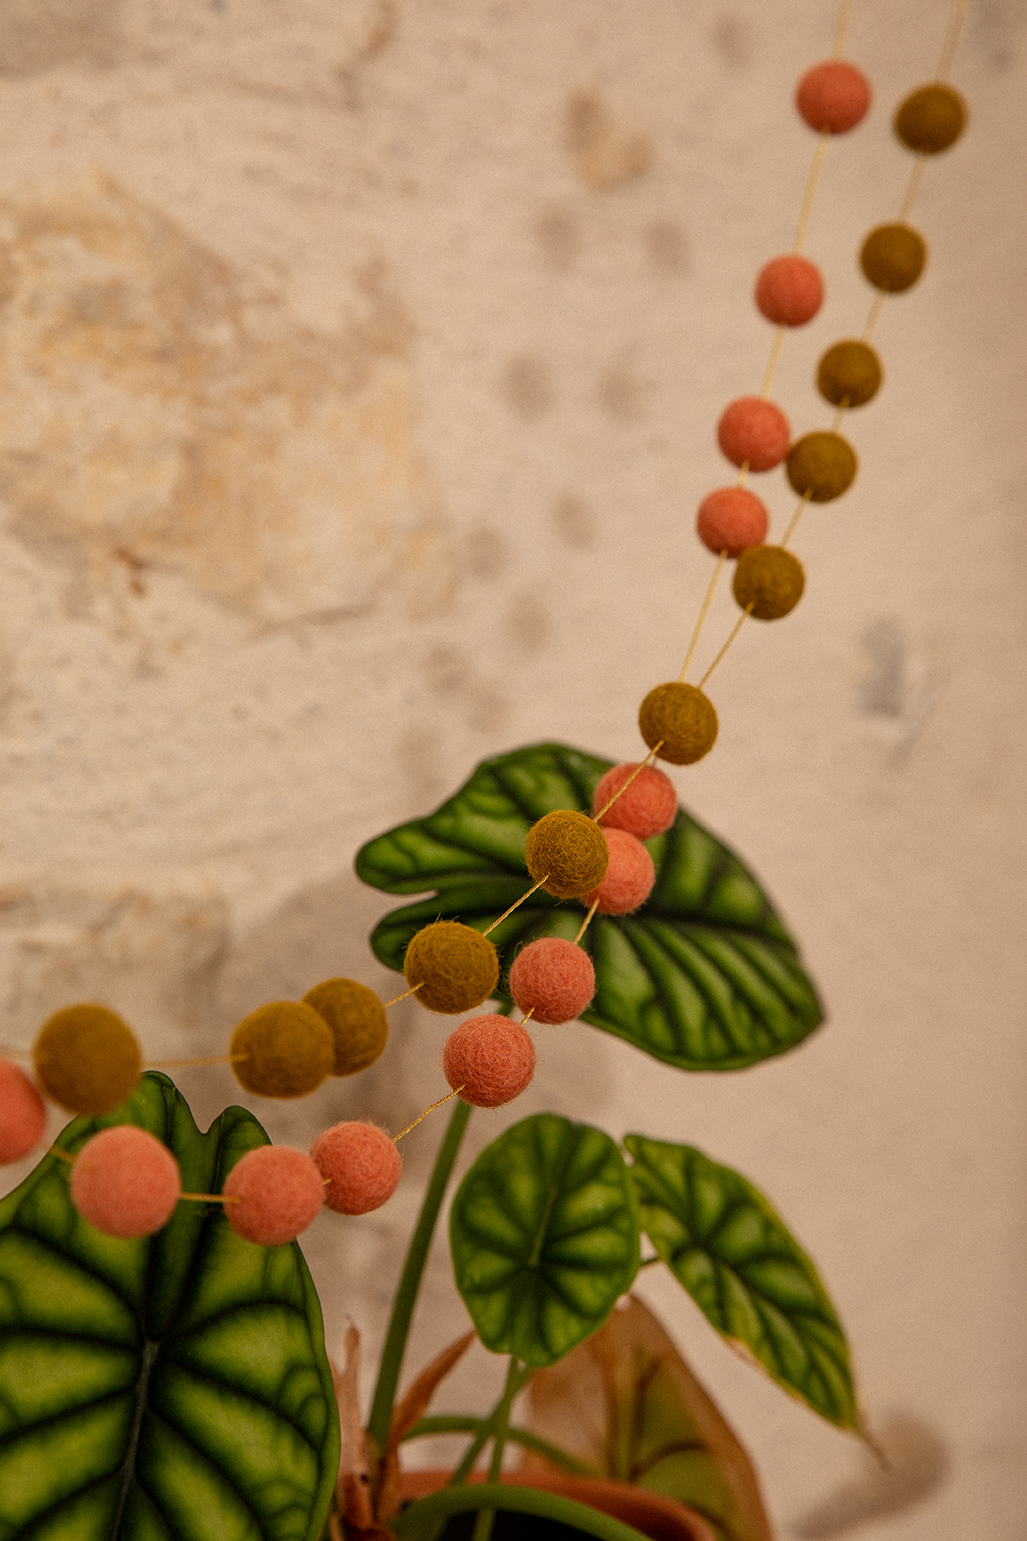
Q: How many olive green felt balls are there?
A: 11